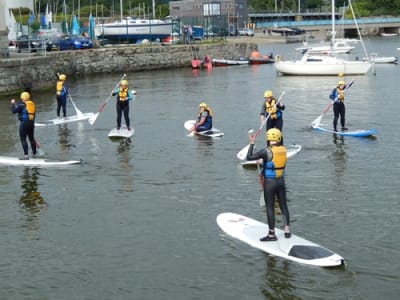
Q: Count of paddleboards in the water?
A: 7